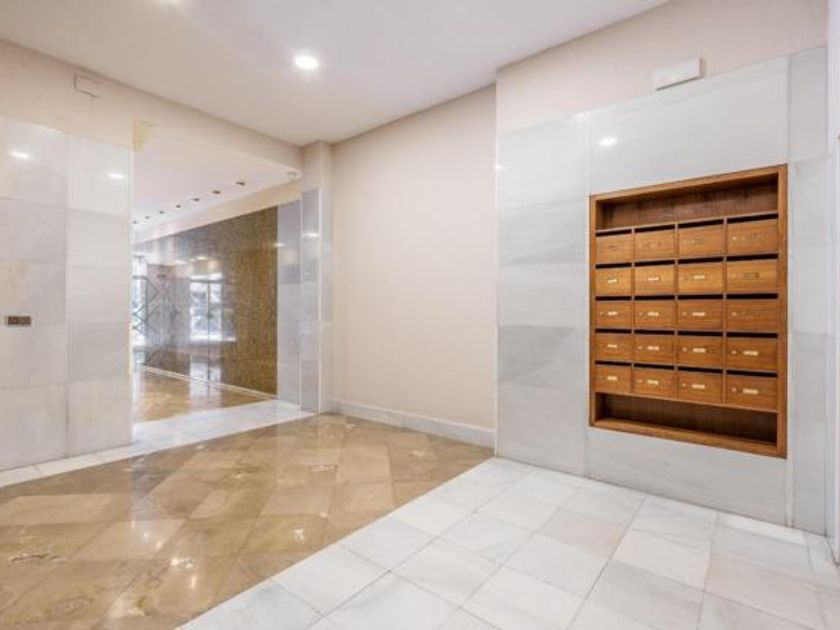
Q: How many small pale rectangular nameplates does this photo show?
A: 14